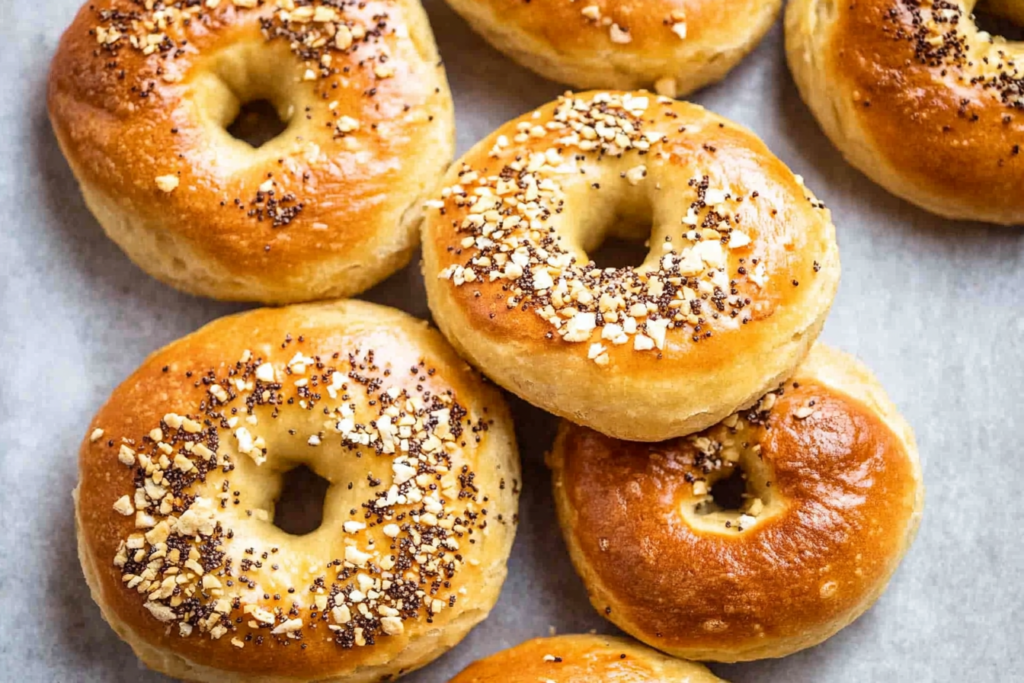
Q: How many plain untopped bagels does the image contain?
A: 0